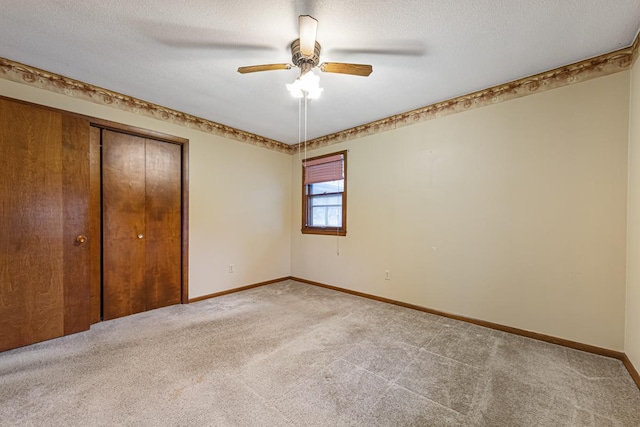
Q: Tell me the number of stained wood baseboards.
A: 3